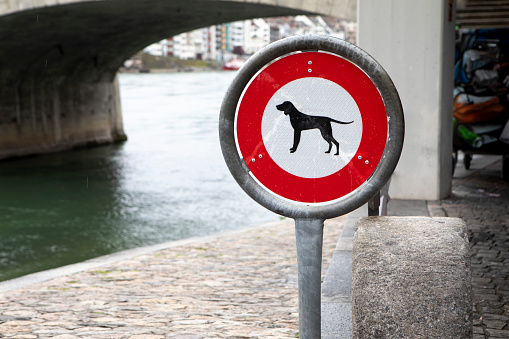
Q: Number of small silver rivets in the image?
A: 6